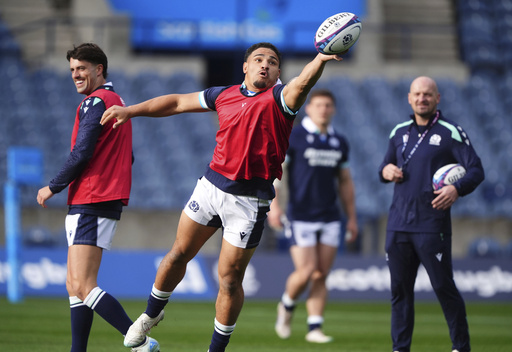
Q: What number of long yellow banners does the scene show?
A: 0